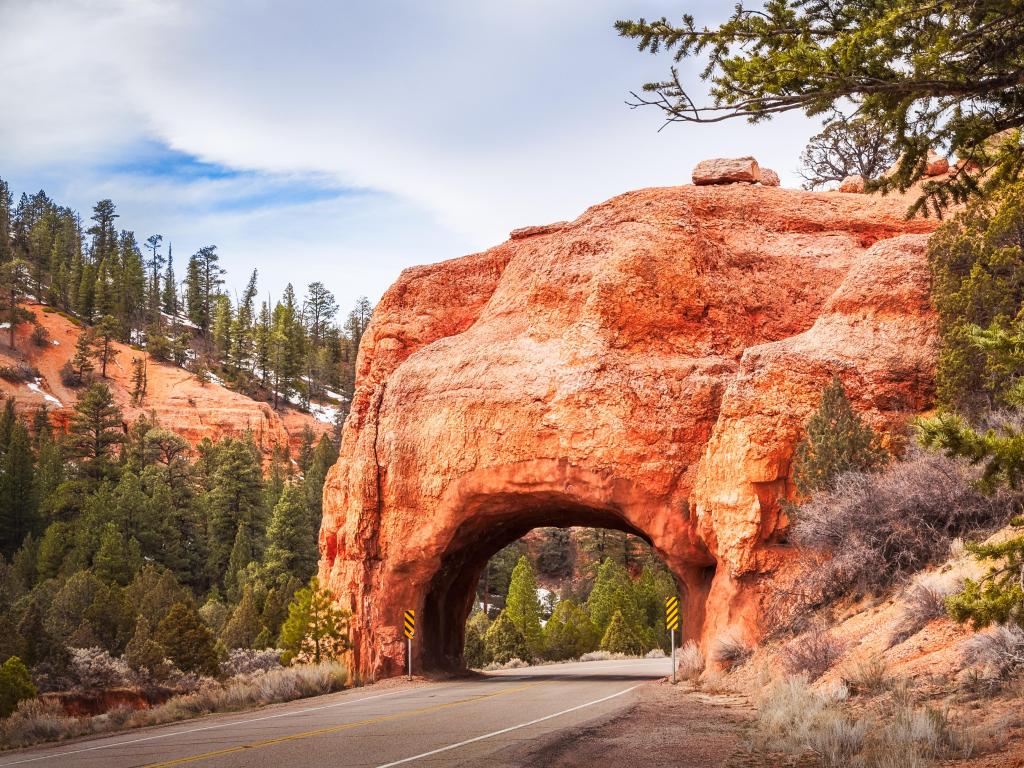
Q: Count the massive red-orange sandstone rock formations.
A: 1